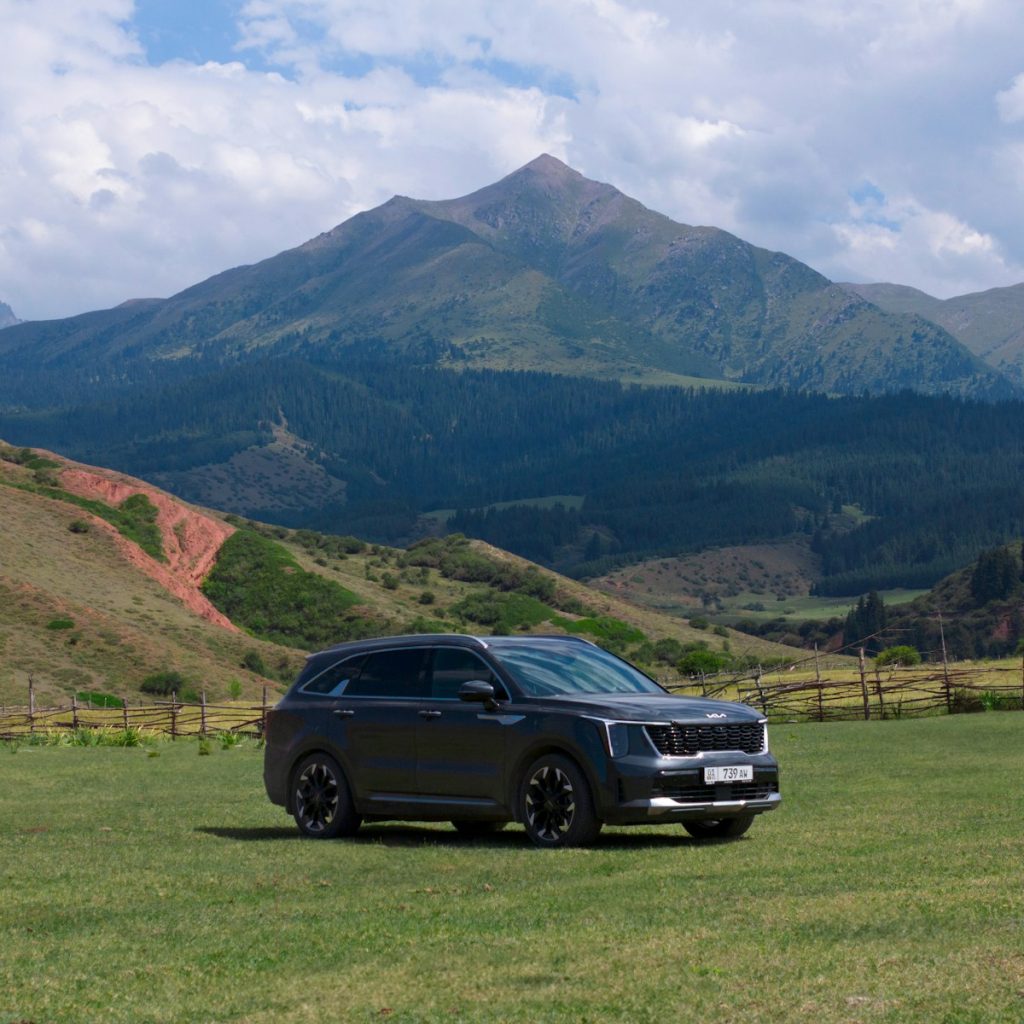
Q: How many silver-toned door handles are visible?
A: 2